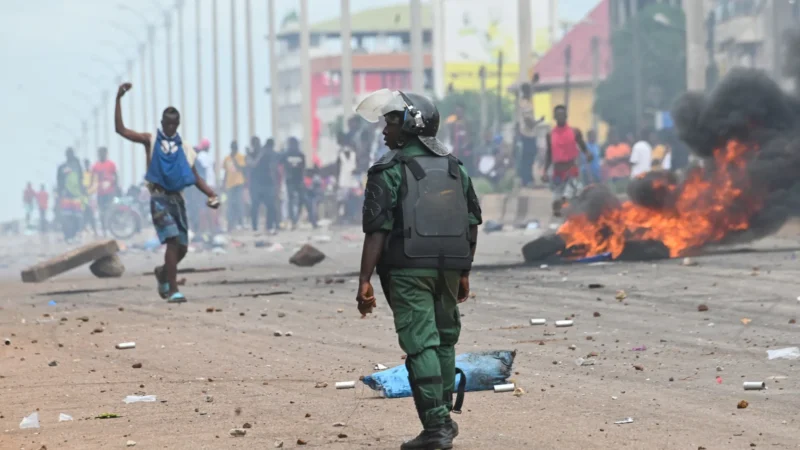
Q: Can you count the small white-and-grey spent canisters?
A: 6